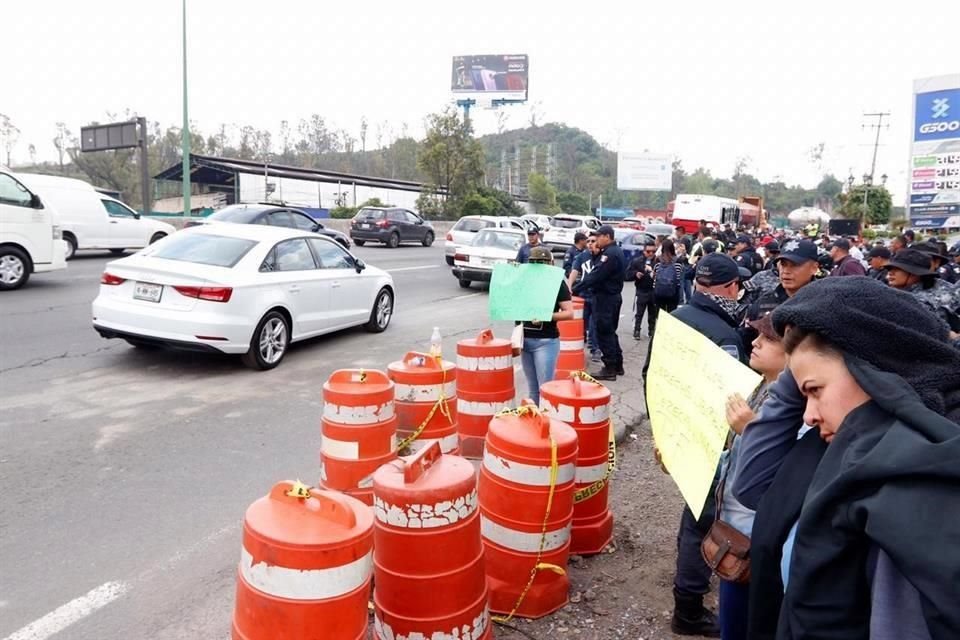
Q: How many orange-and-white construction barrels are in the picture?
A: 8